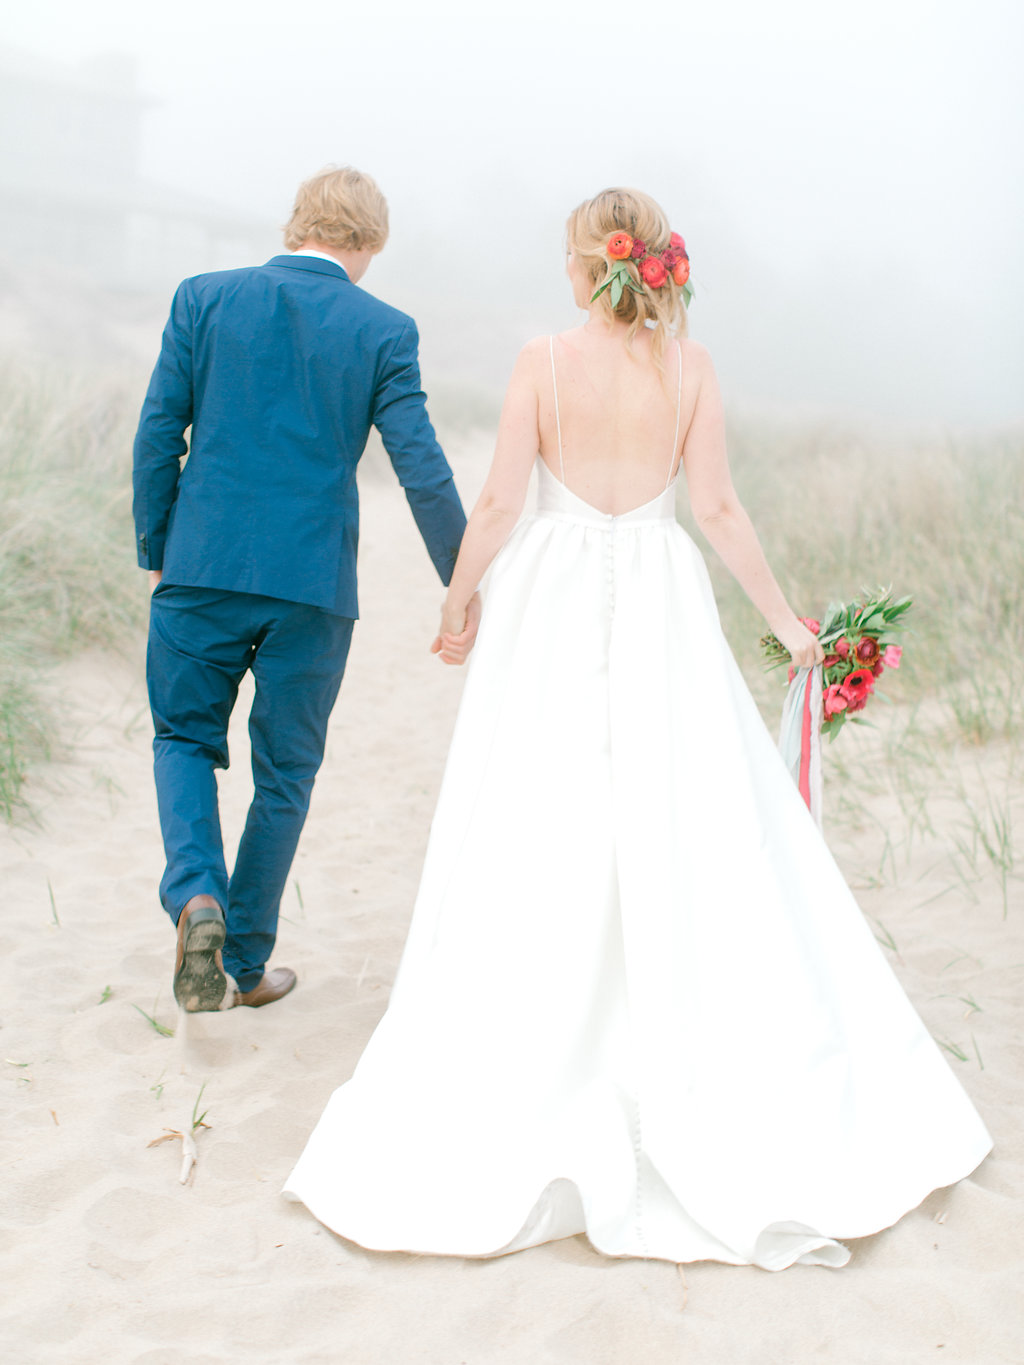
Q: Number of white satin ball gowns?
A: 1